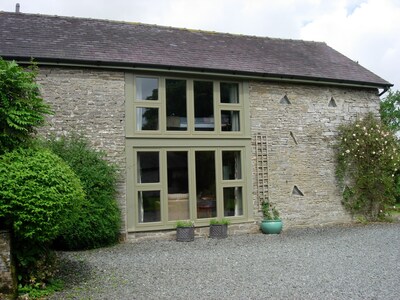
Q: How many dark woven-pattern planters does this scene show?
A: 2